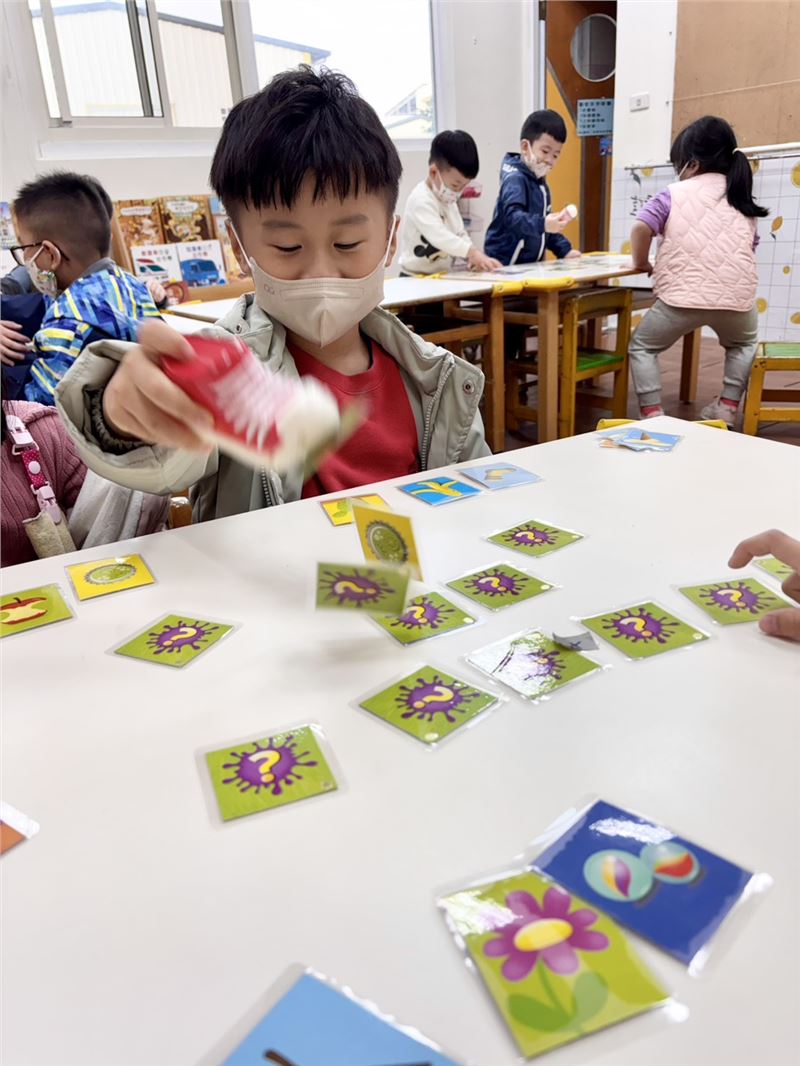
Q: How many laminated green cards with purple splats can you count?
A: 11